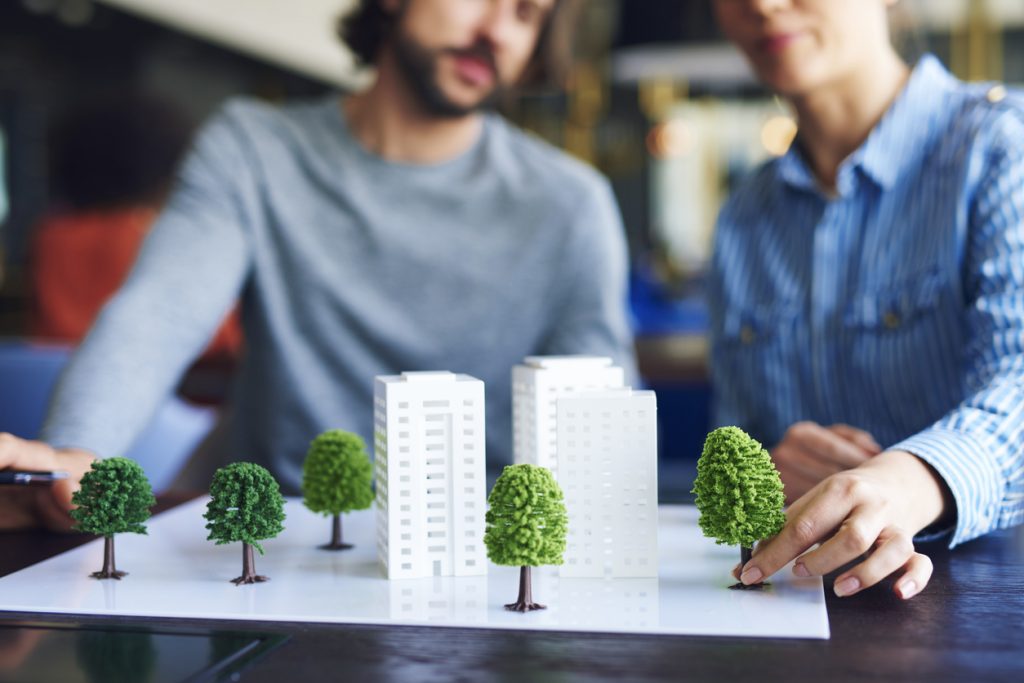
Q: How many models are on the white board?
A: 8